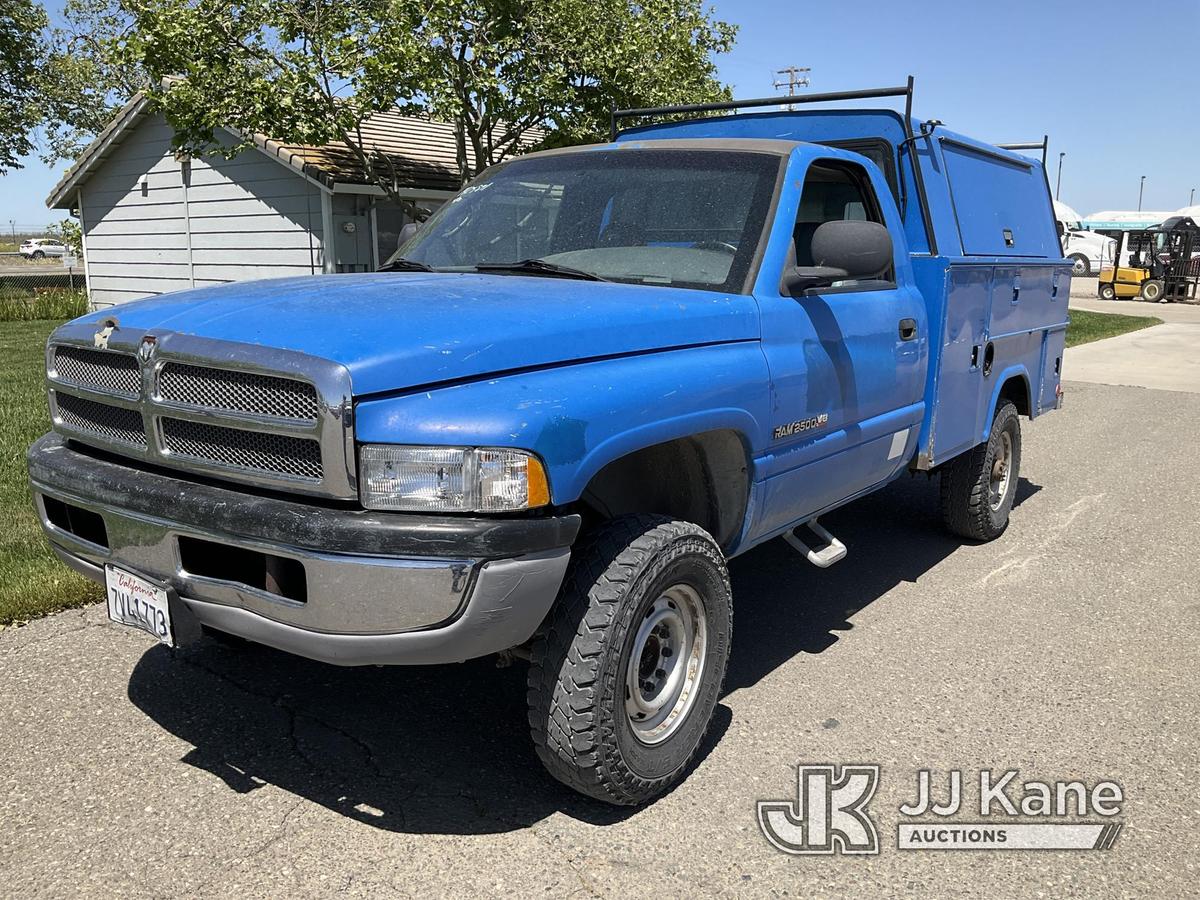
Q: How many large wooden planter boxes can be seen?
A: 0